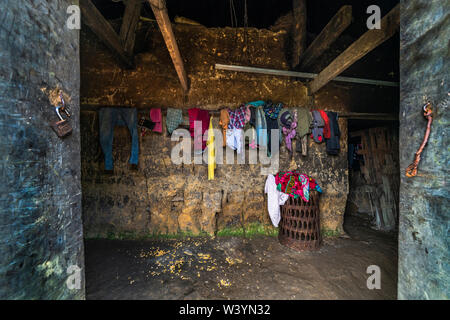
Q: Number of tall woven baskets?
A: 1